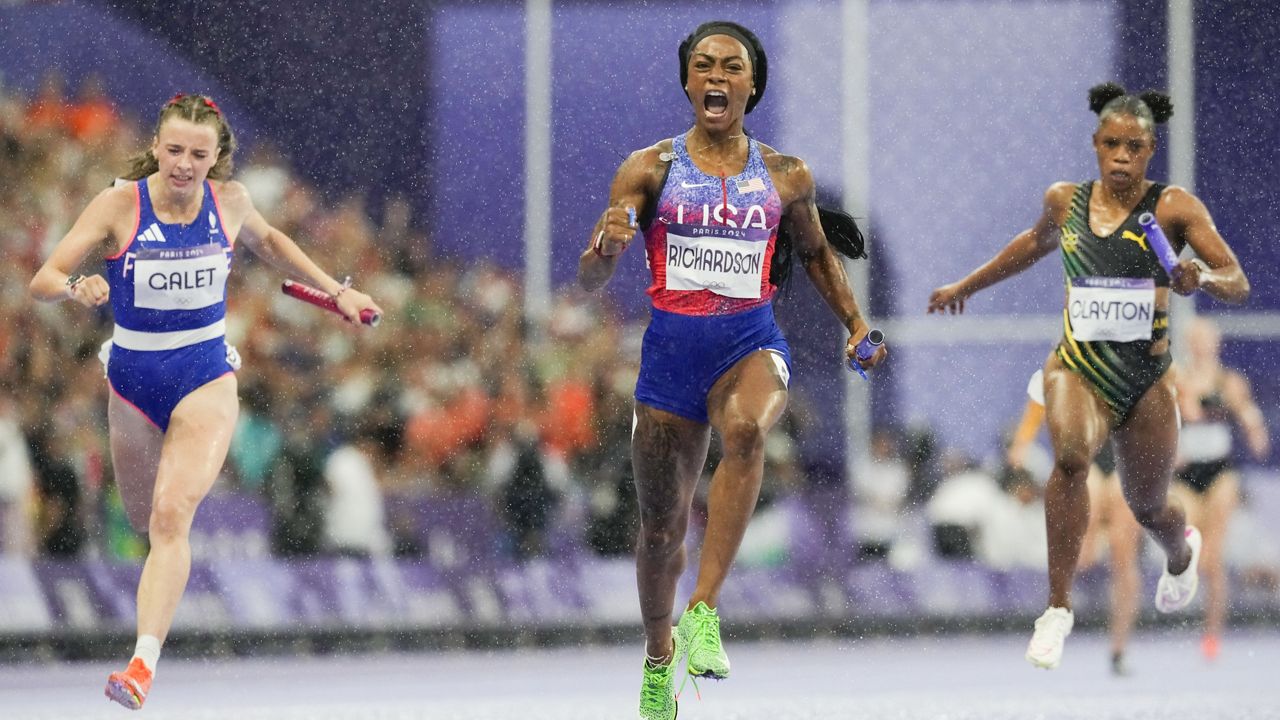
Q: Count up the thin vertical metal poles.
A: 3